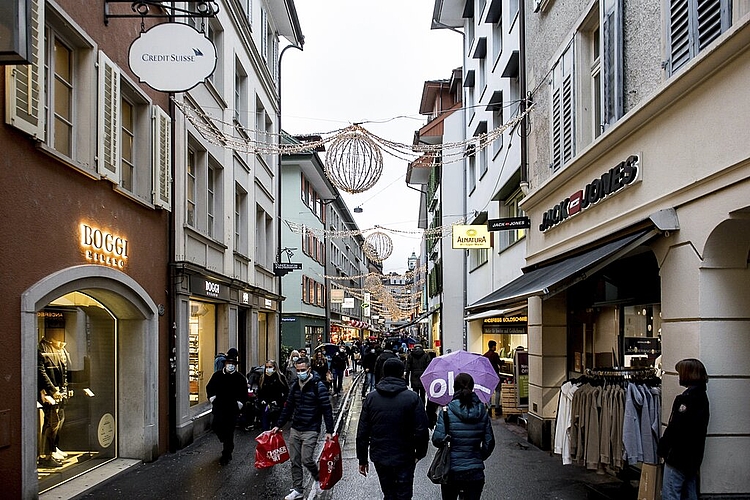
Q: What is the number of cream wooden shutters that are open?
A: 3